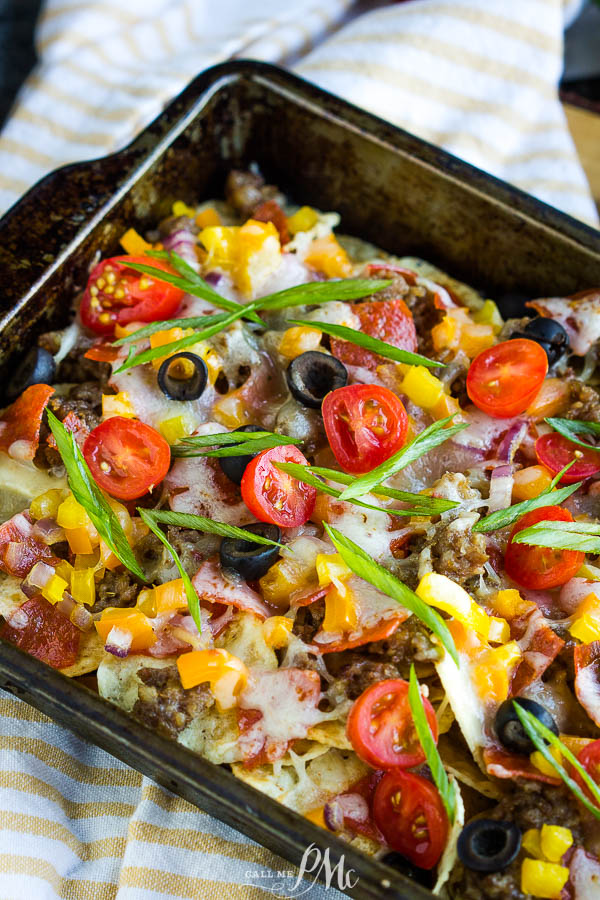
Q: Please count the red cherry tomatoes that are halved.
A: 10